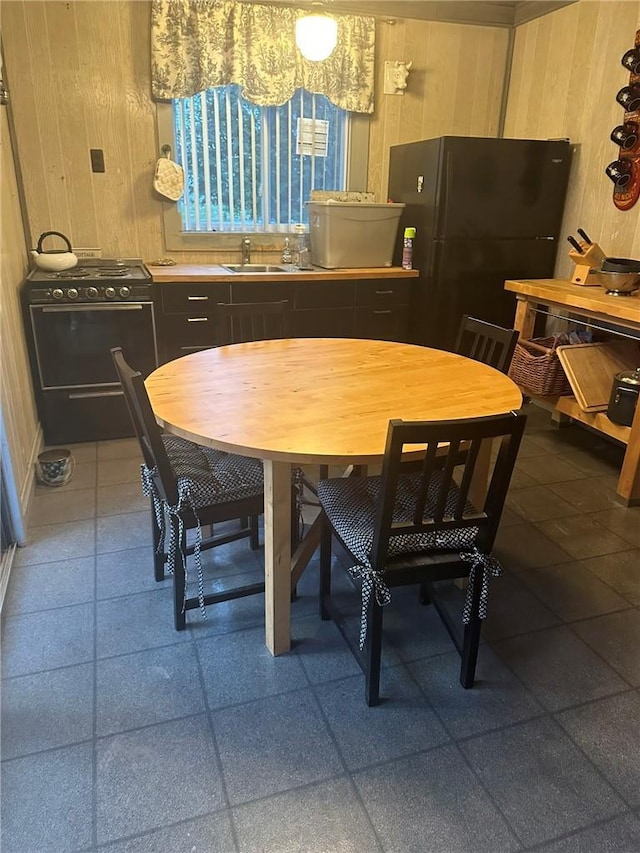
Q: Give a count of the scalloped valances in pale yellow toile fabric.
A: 1